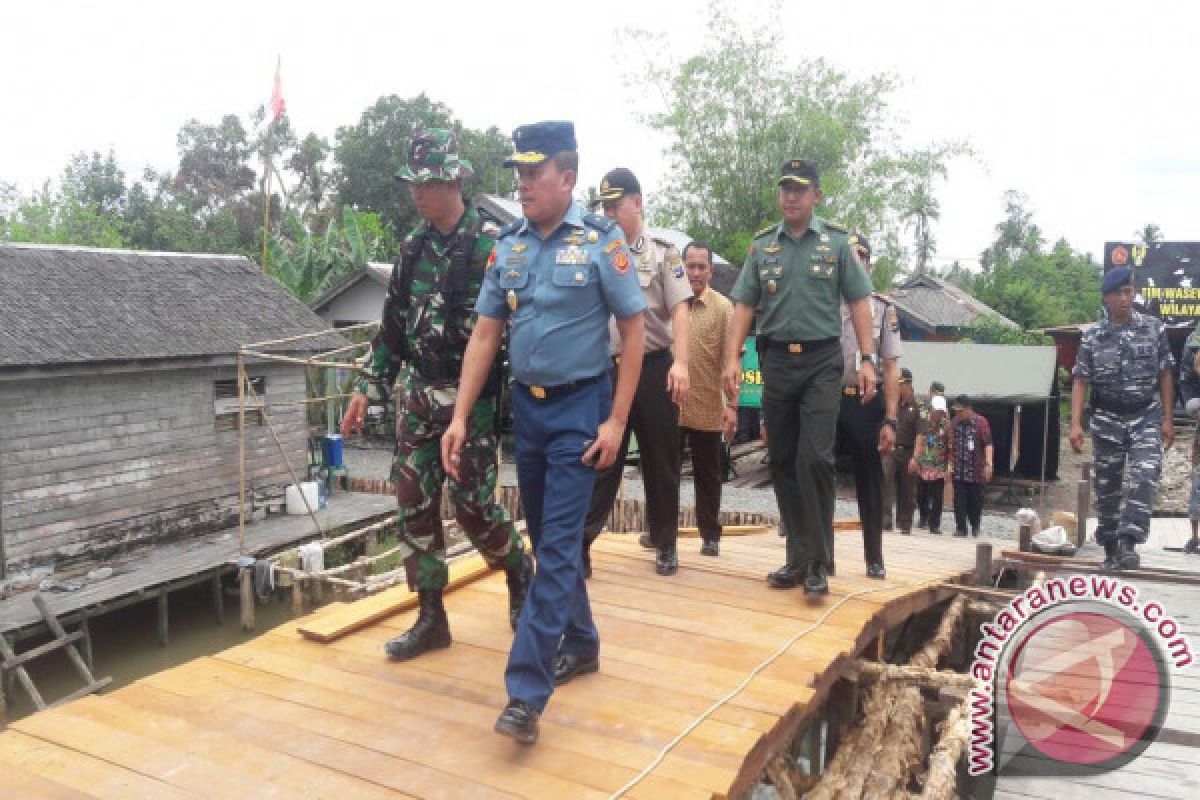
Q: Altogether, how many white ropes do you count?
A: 1